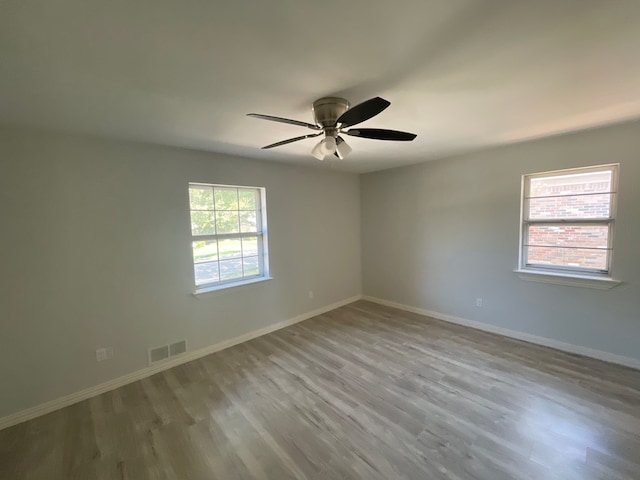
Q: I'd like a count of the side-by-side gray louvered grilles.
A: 2